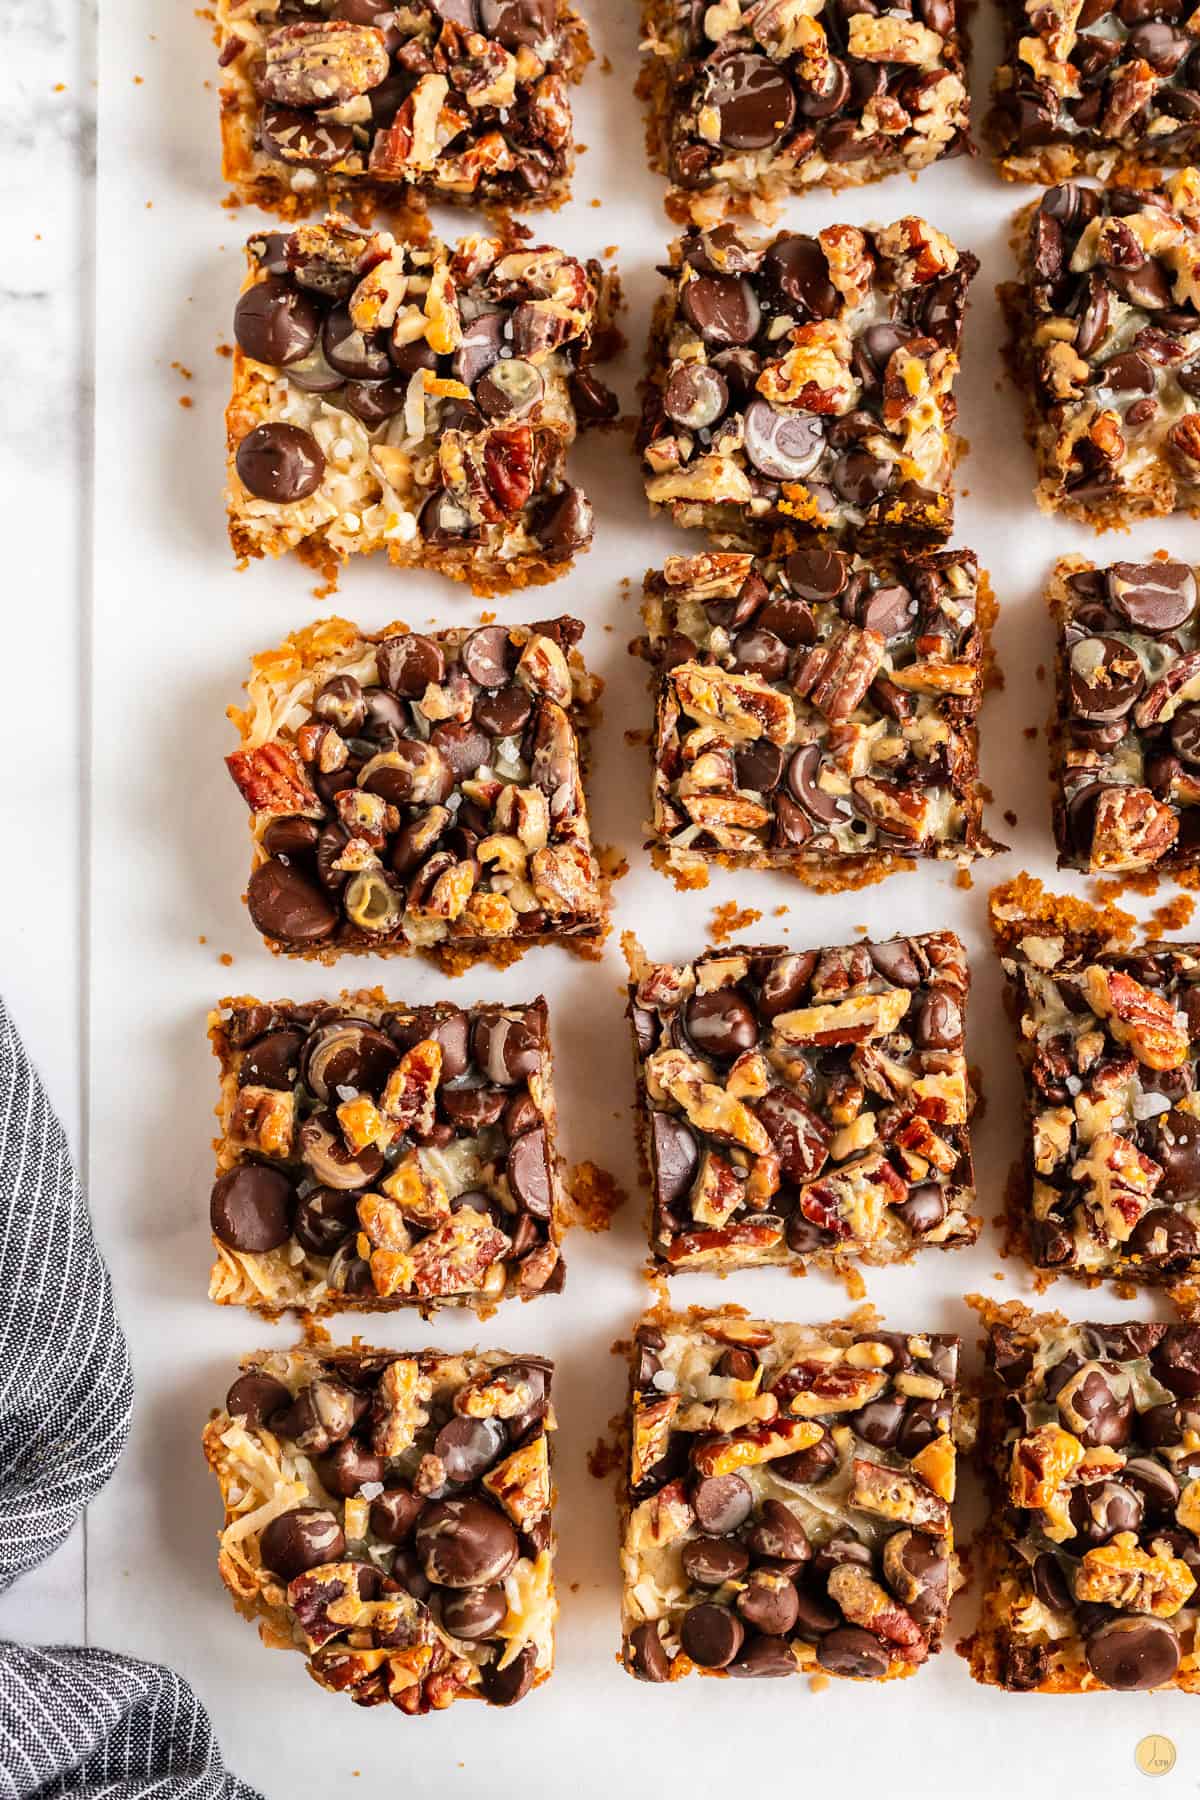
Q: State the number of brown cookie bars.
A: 15